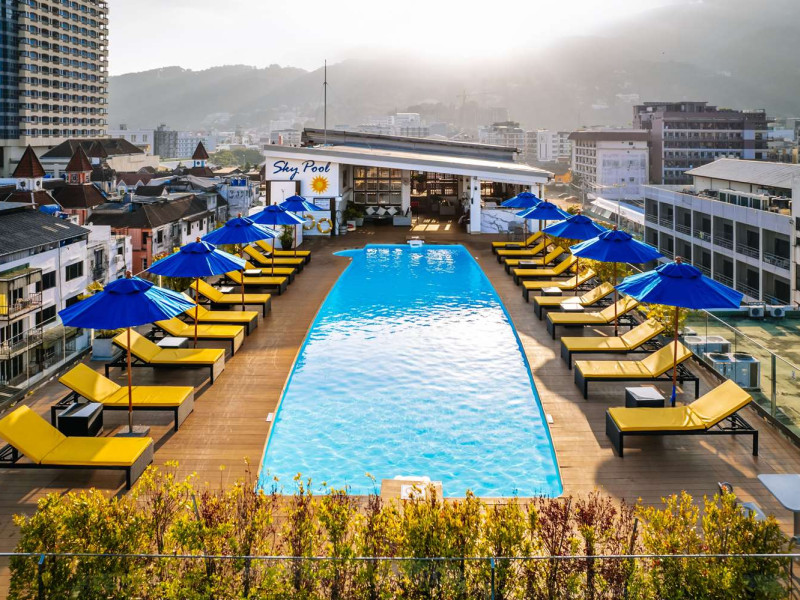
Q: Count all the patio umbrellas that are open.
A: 10